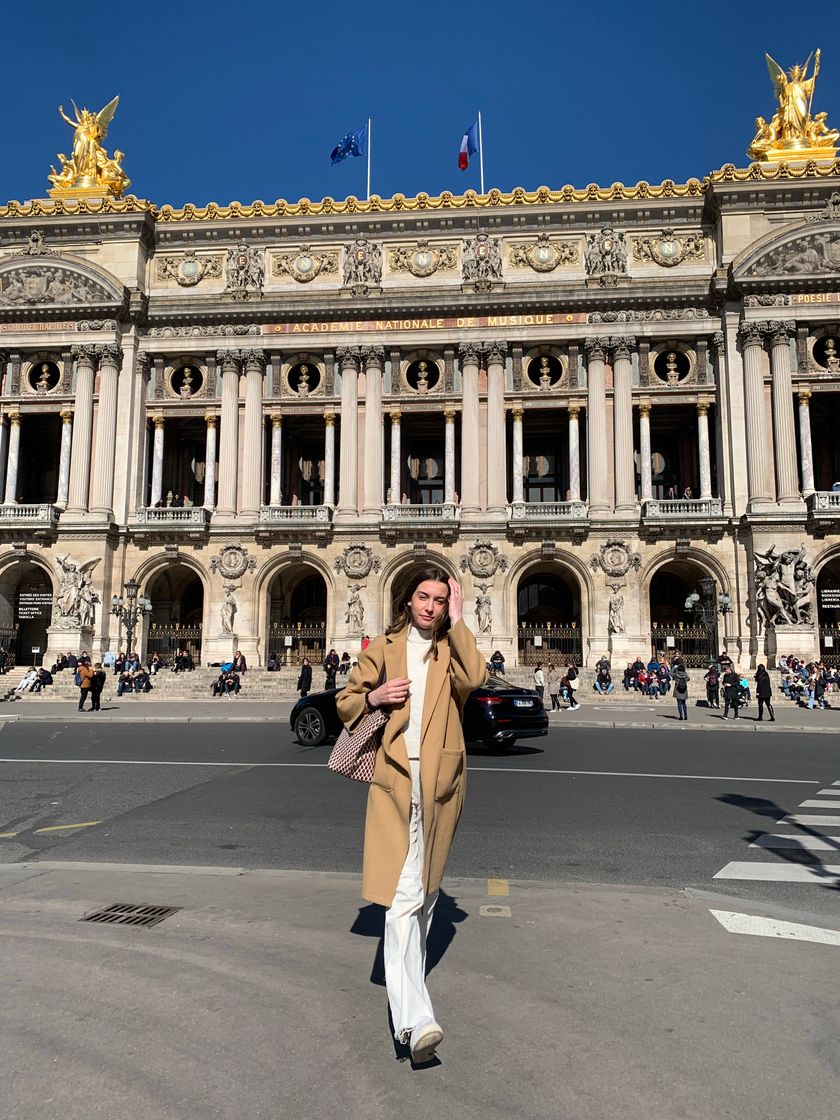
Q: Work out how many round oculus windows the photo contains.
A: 7